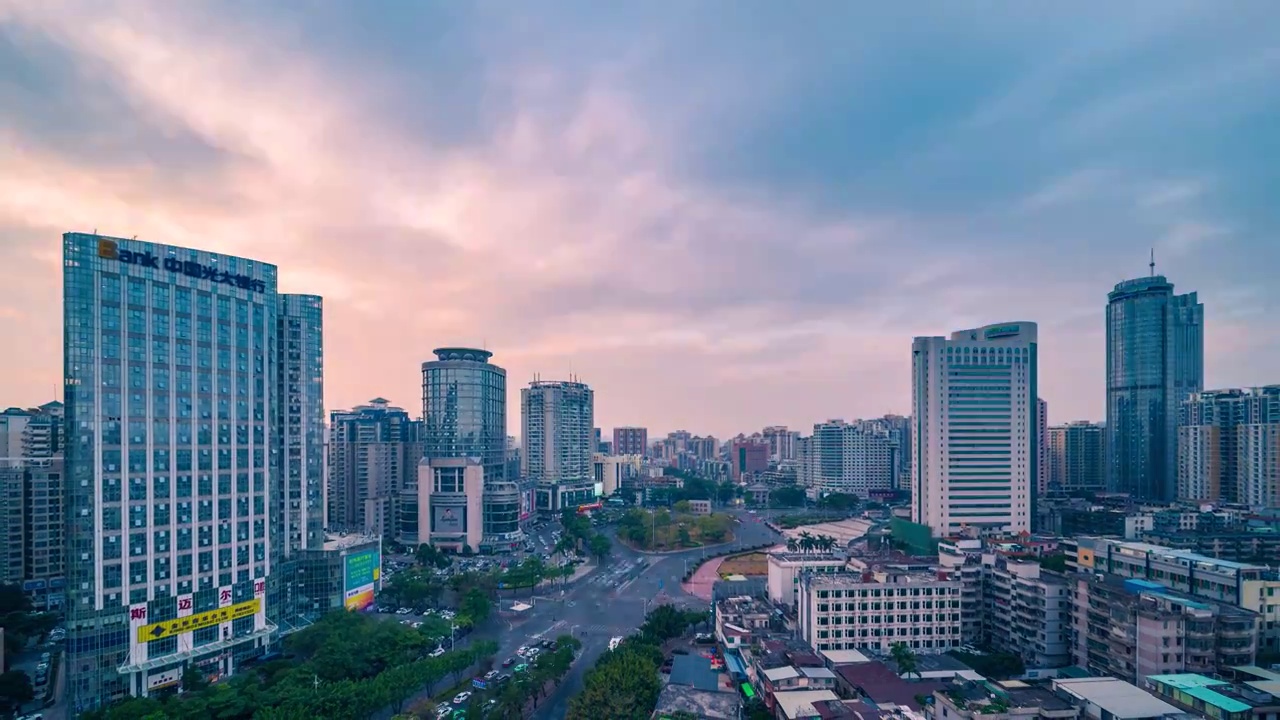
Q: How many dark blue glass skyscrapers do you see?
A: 1